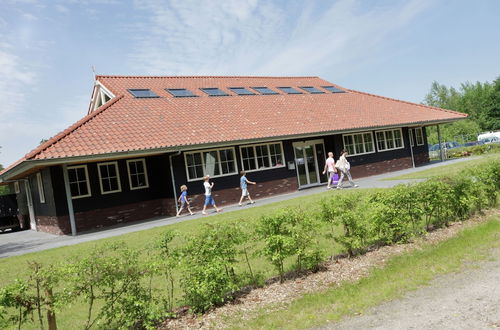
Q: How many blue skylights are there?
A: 8